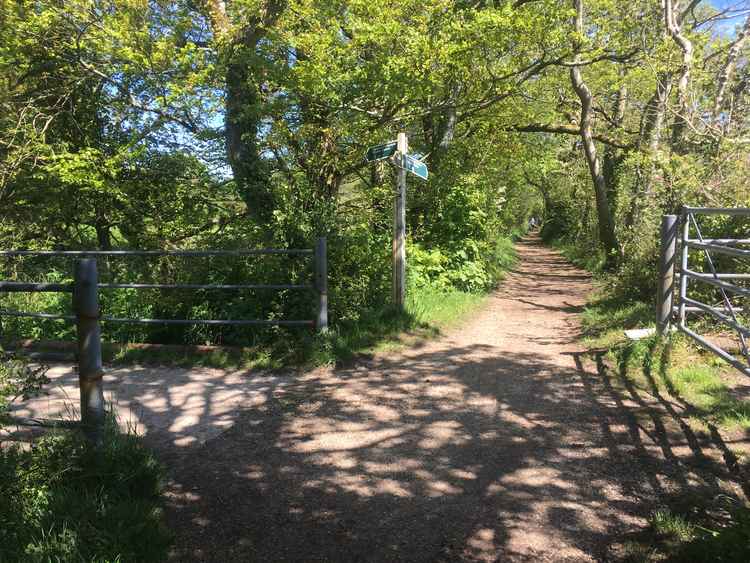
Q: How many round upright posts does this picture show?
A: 3